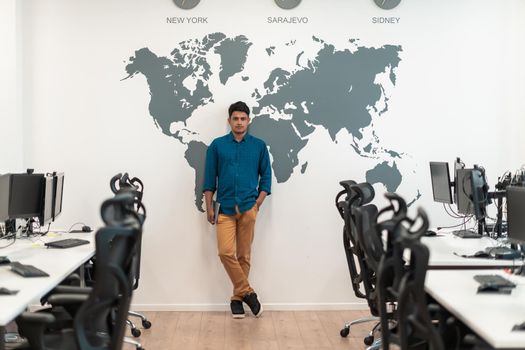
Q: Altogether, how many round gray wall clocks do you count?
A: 3